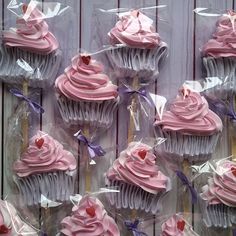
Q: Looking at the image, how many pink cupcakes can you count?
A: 11